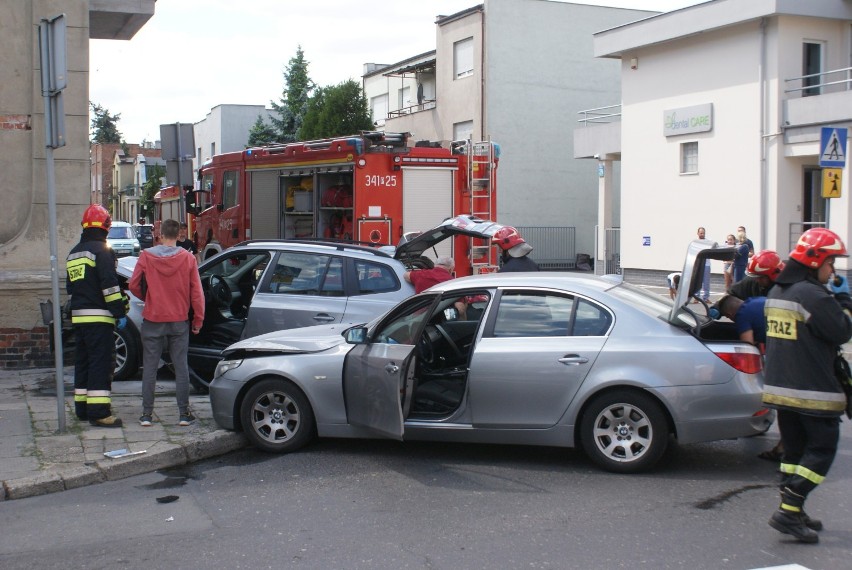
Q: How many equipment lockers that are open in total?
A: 2